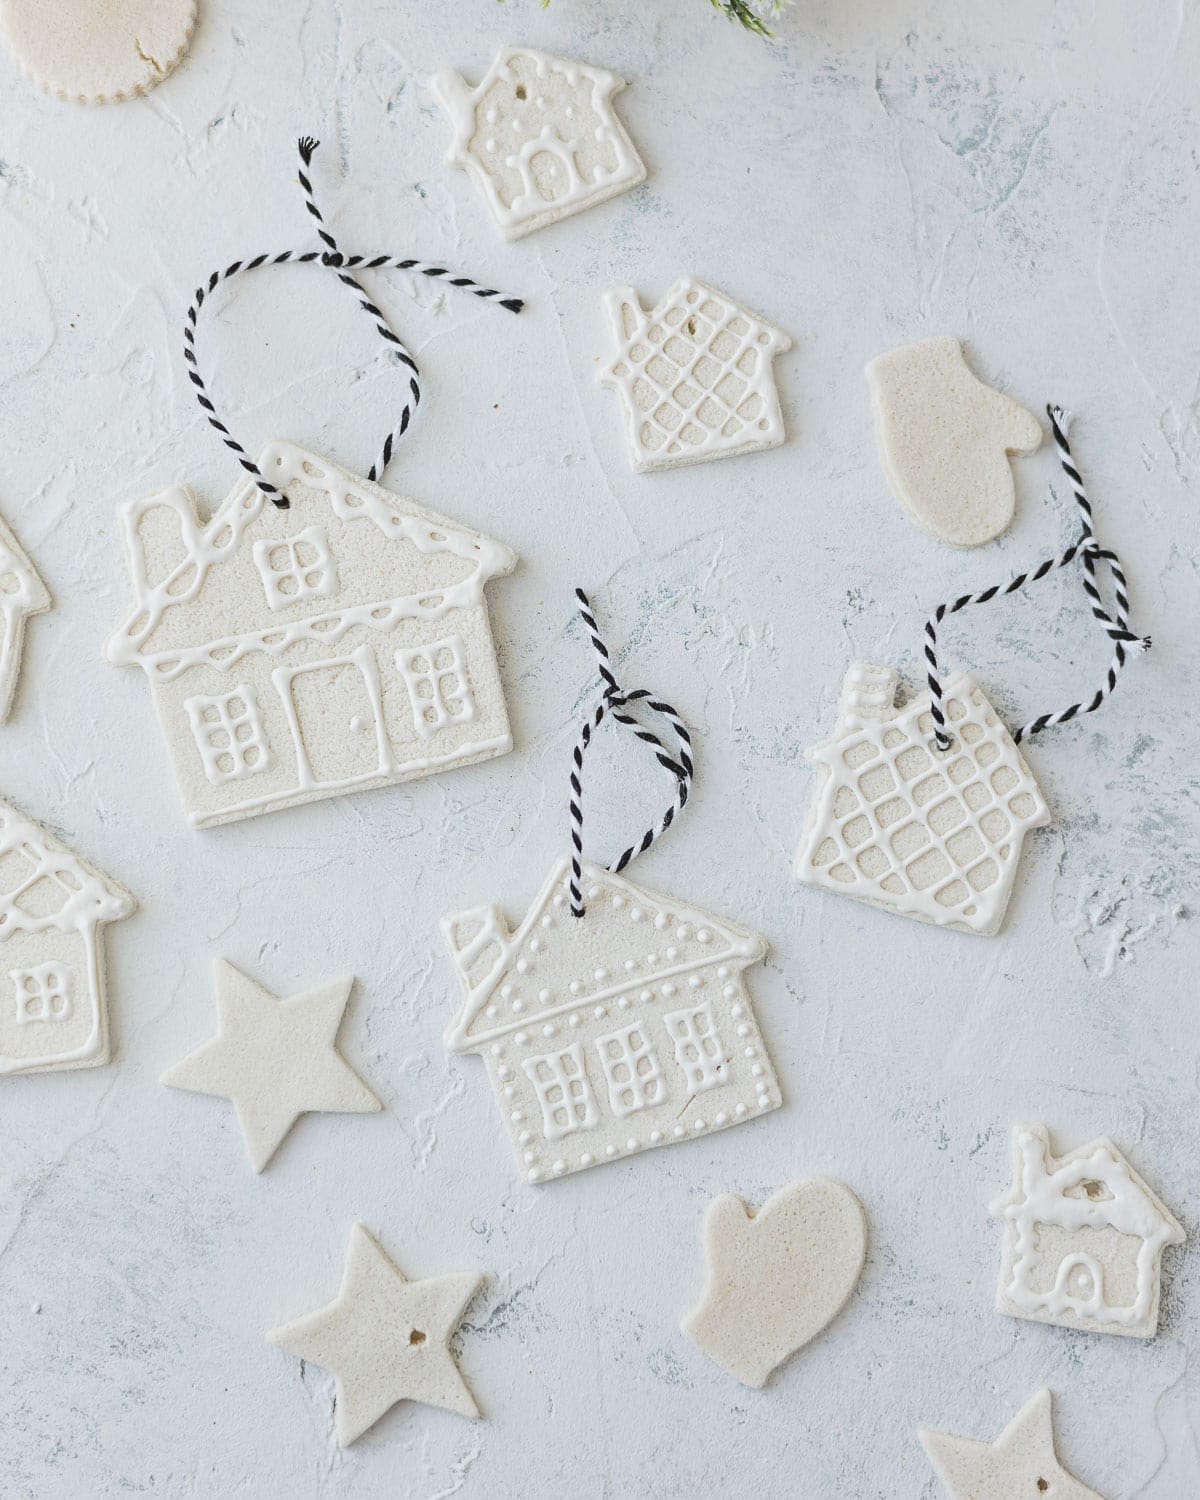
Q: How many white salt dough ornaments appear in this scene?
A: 14